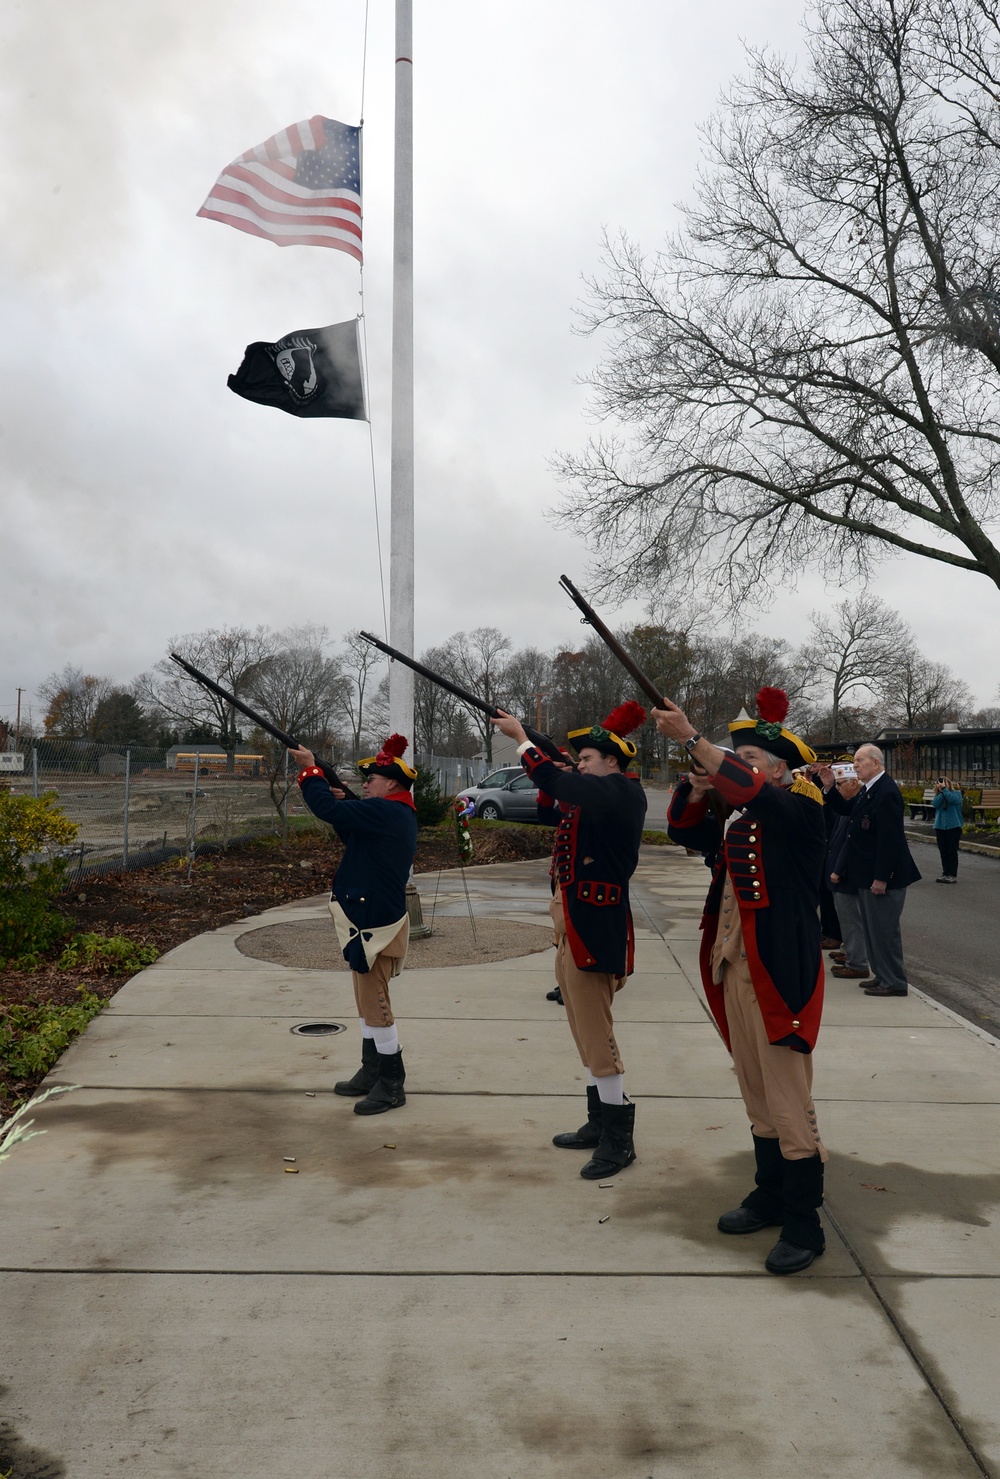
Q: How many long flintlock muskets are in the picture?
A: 3